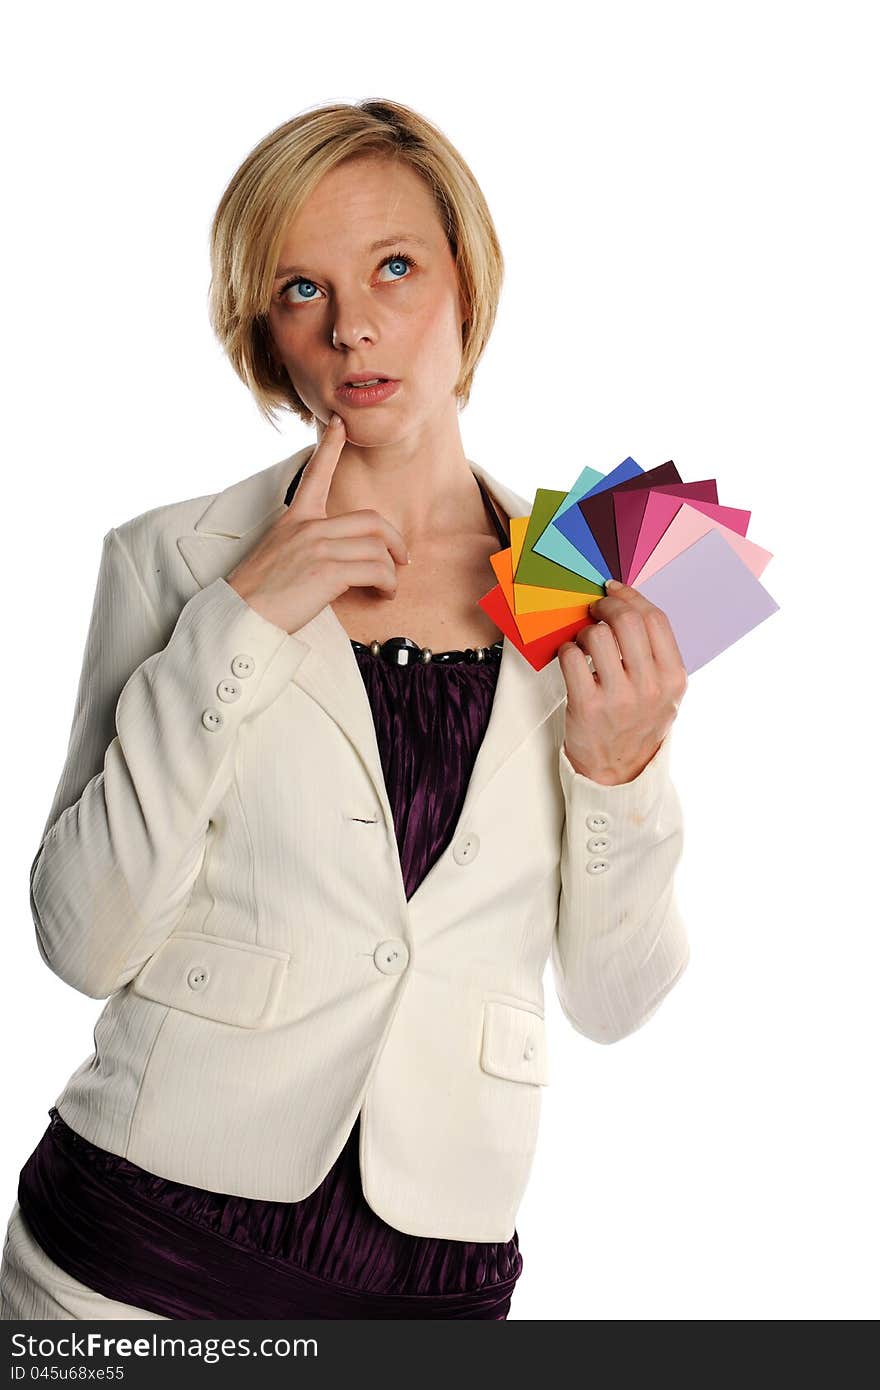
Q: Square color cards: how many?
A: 11